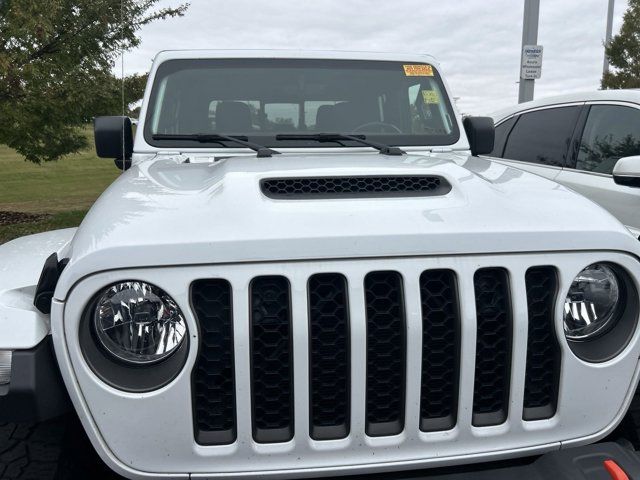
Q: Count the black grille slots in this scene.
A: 7